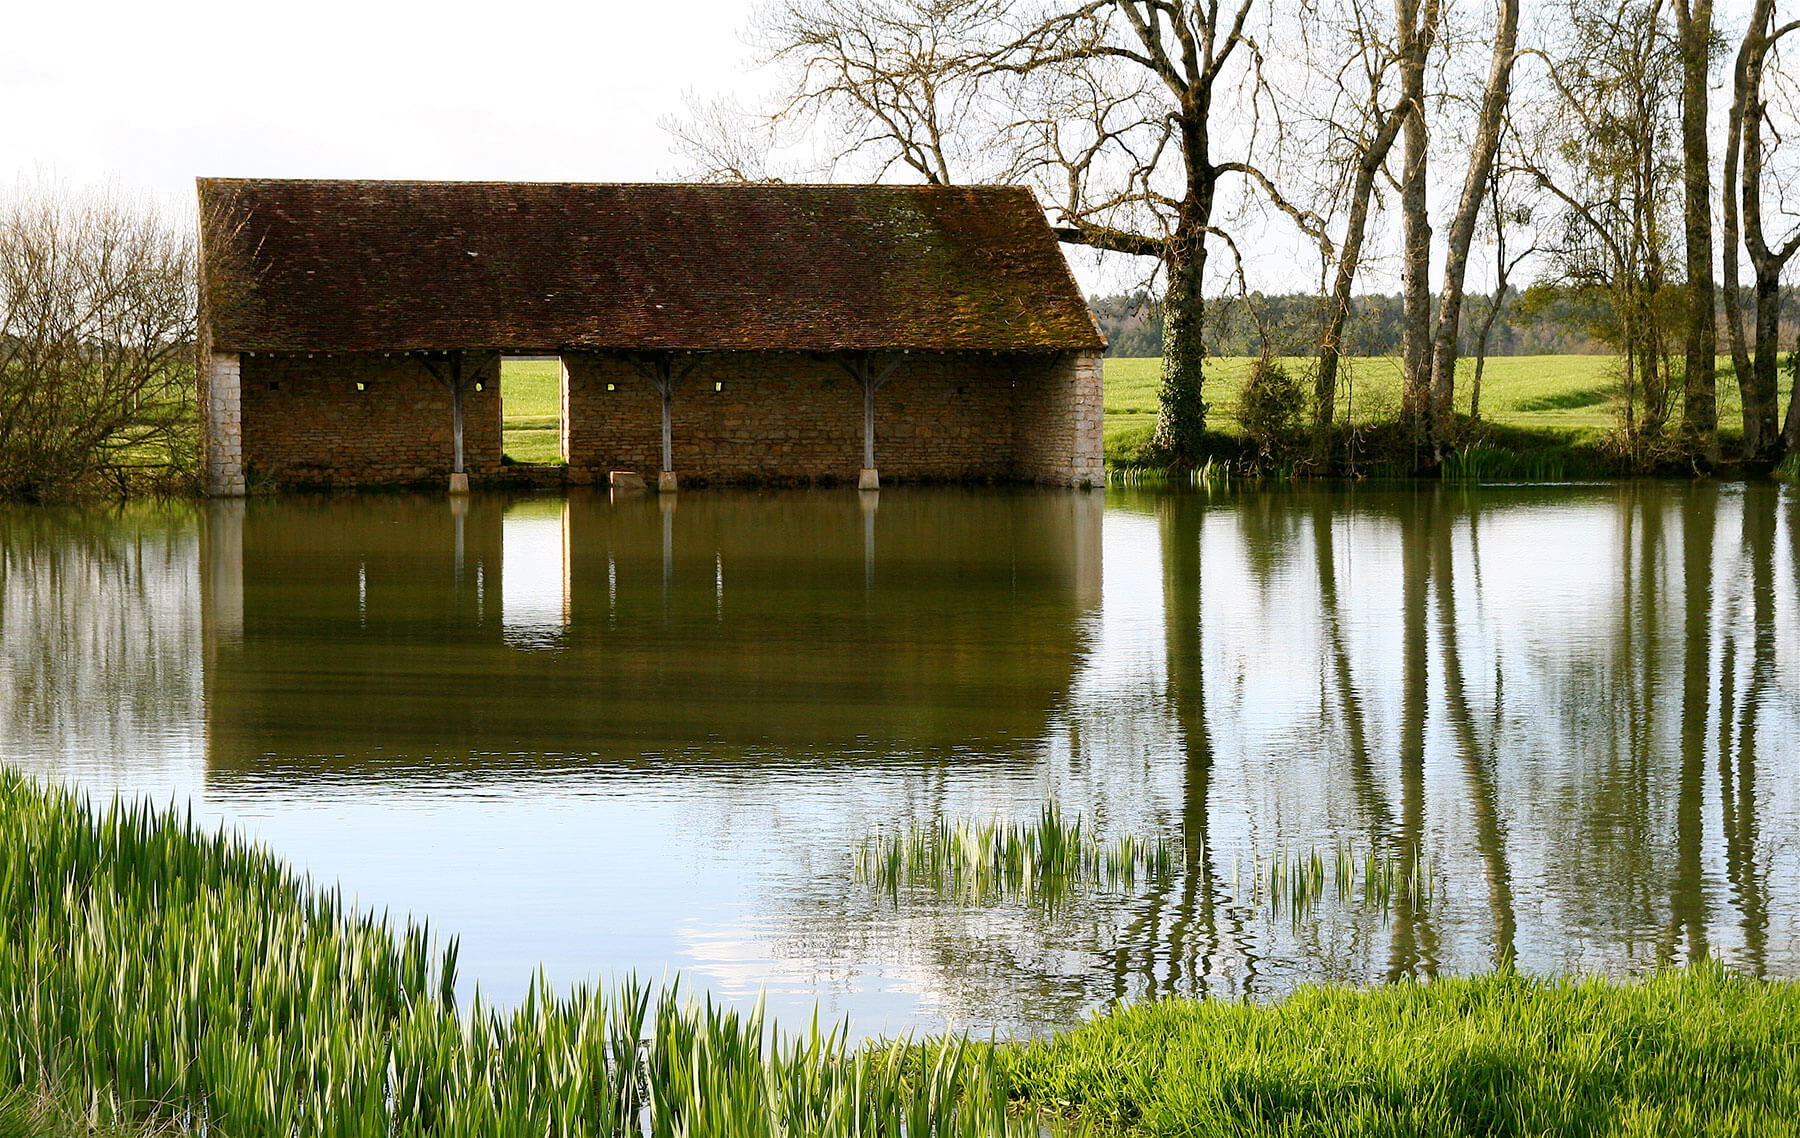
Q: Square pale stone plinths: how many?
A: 3